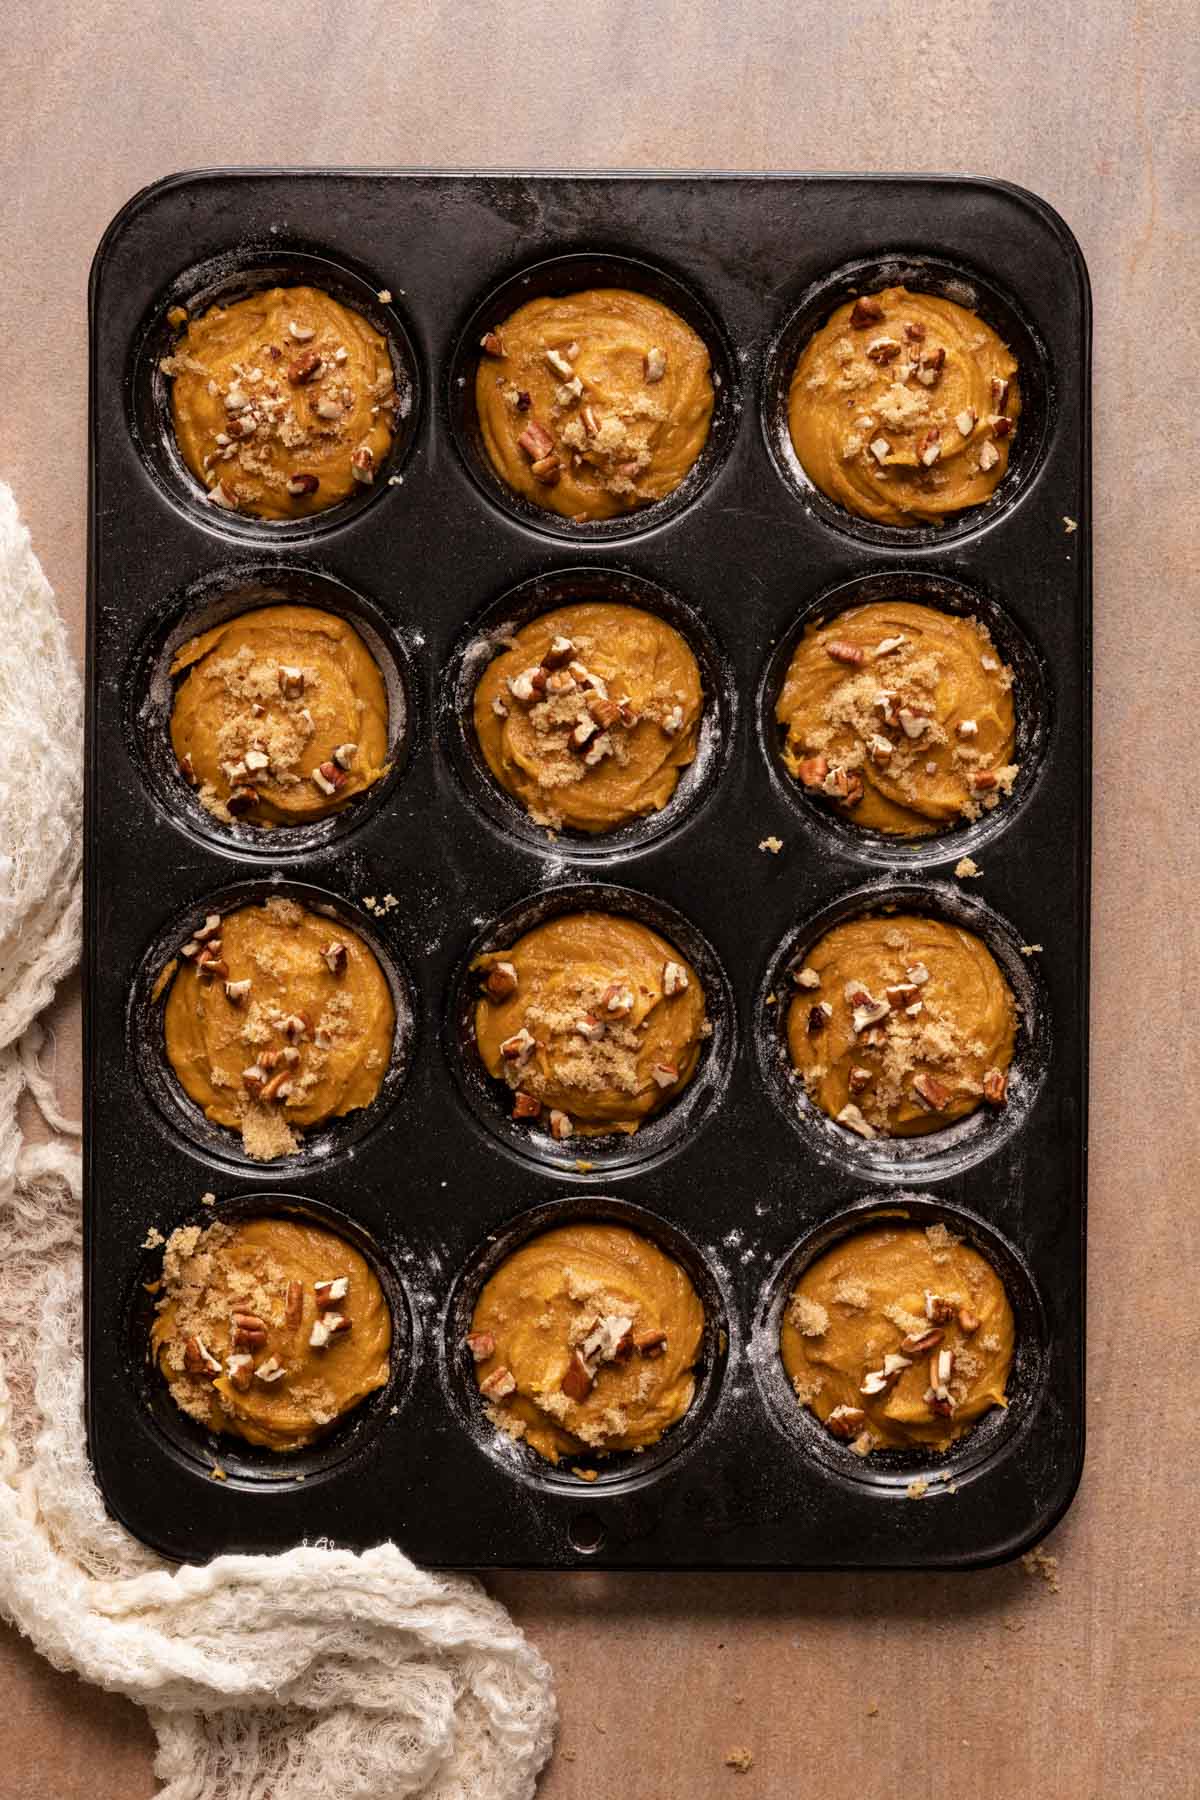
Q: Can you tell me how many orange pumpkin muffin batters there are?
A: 12